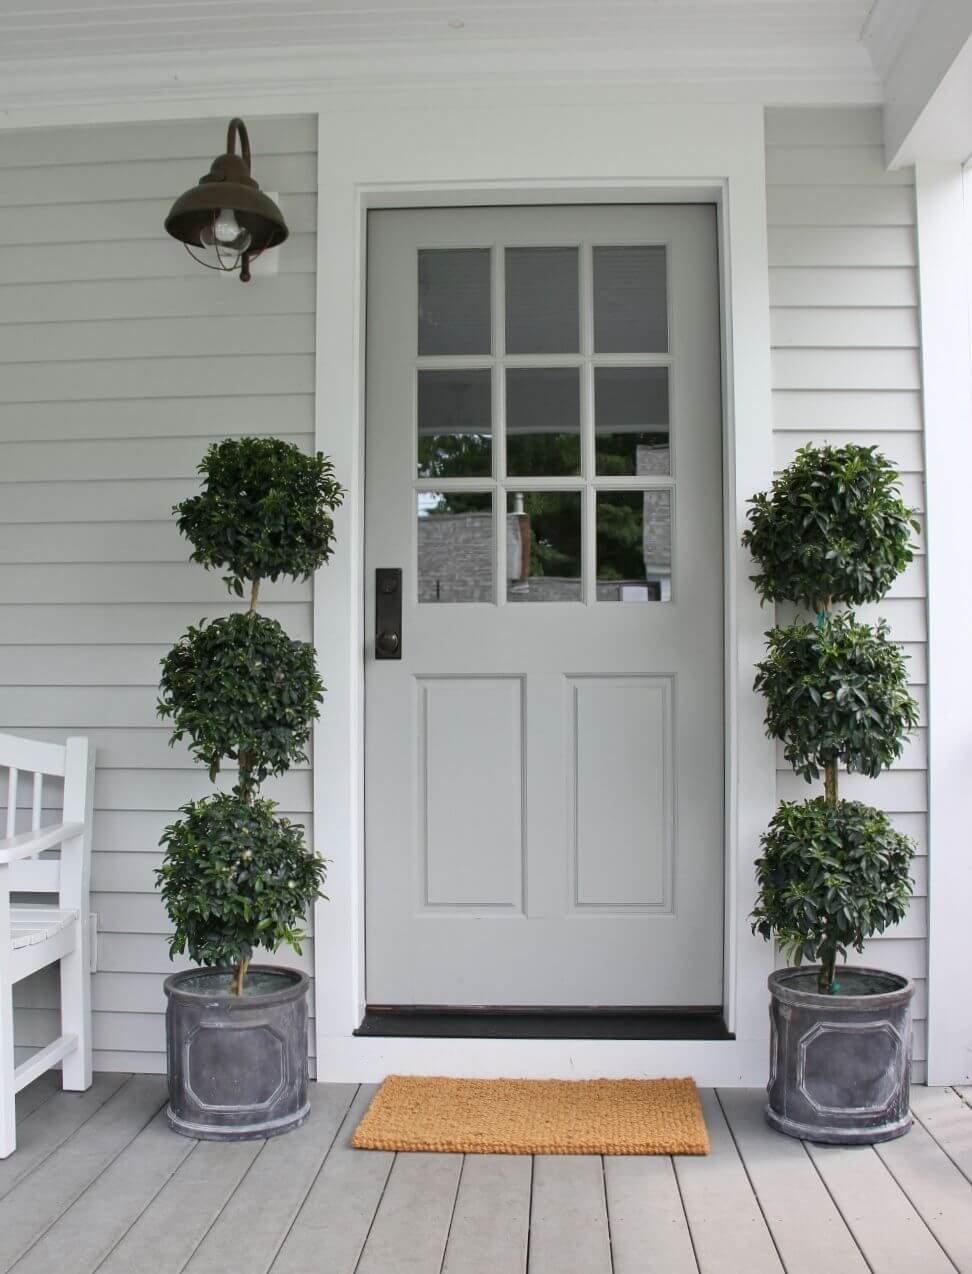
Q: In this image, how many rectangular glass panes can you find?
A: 9